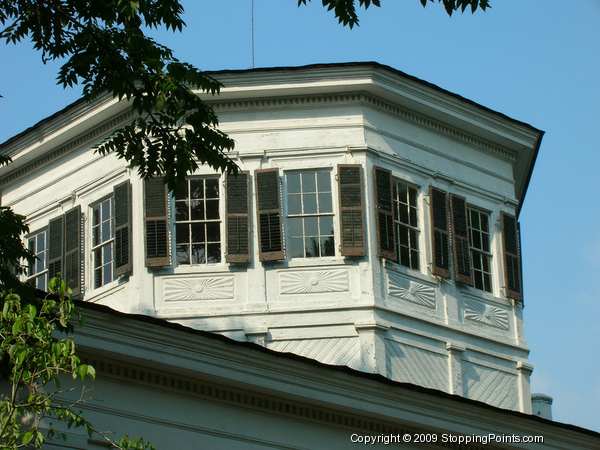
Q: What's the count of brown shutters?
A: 11